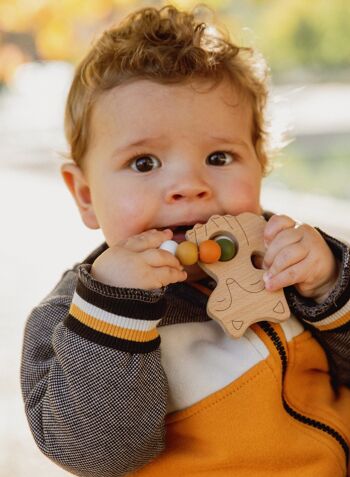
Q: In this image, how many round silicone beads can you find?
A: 4